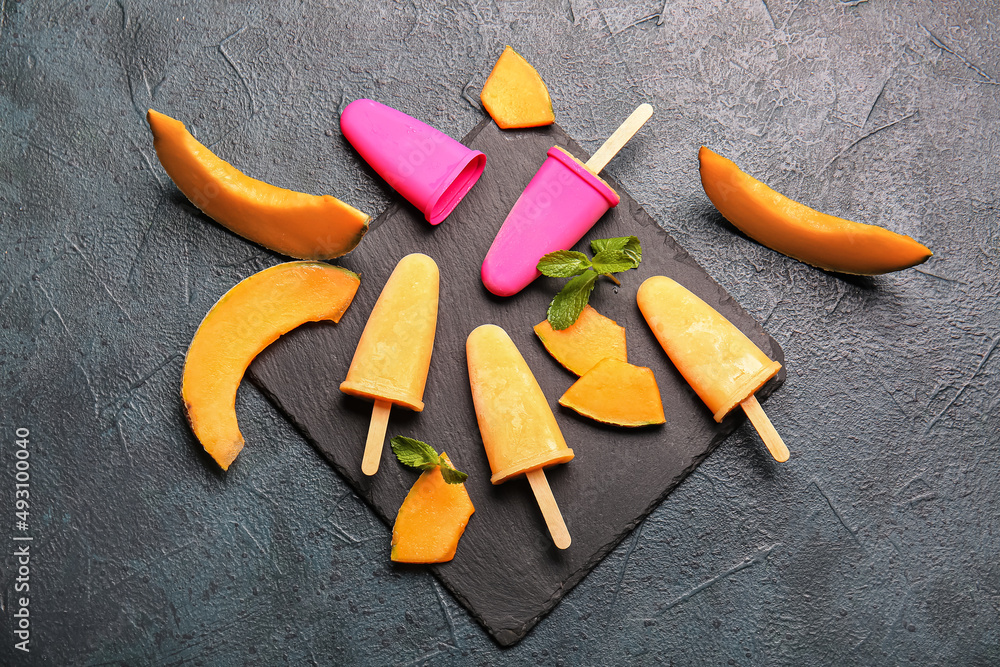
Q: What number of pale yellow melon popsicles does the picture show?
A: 3